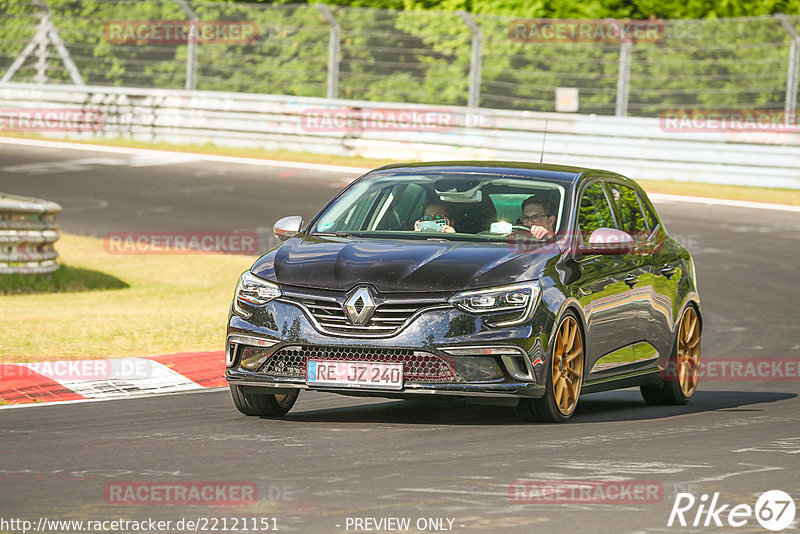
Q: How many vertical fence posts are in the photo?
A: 6